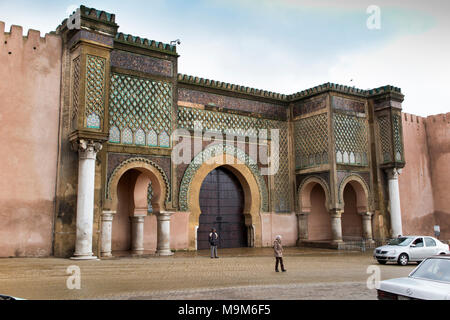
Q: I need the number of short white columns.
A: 6